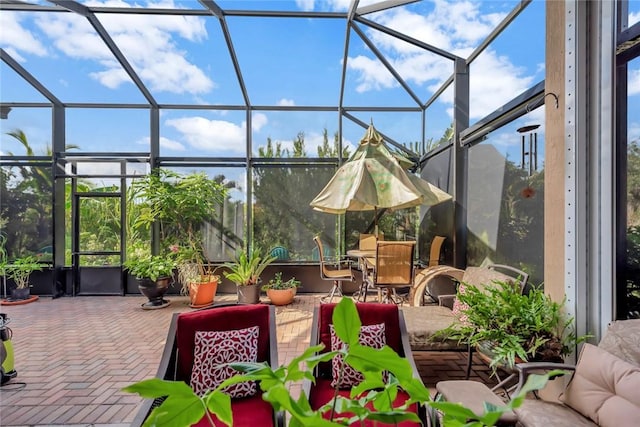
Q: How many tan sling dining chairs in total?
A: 4